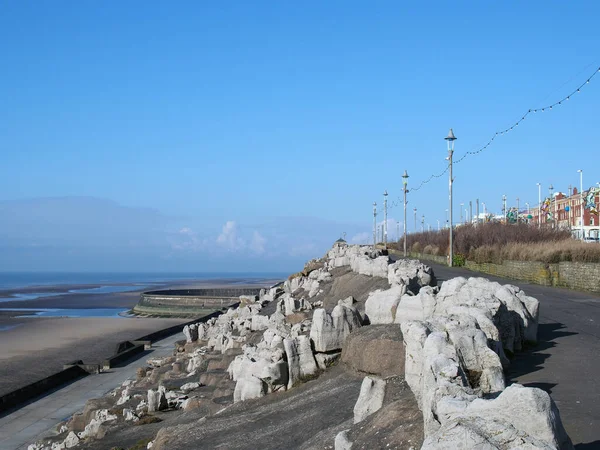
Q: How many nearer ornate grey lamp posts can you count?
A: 4